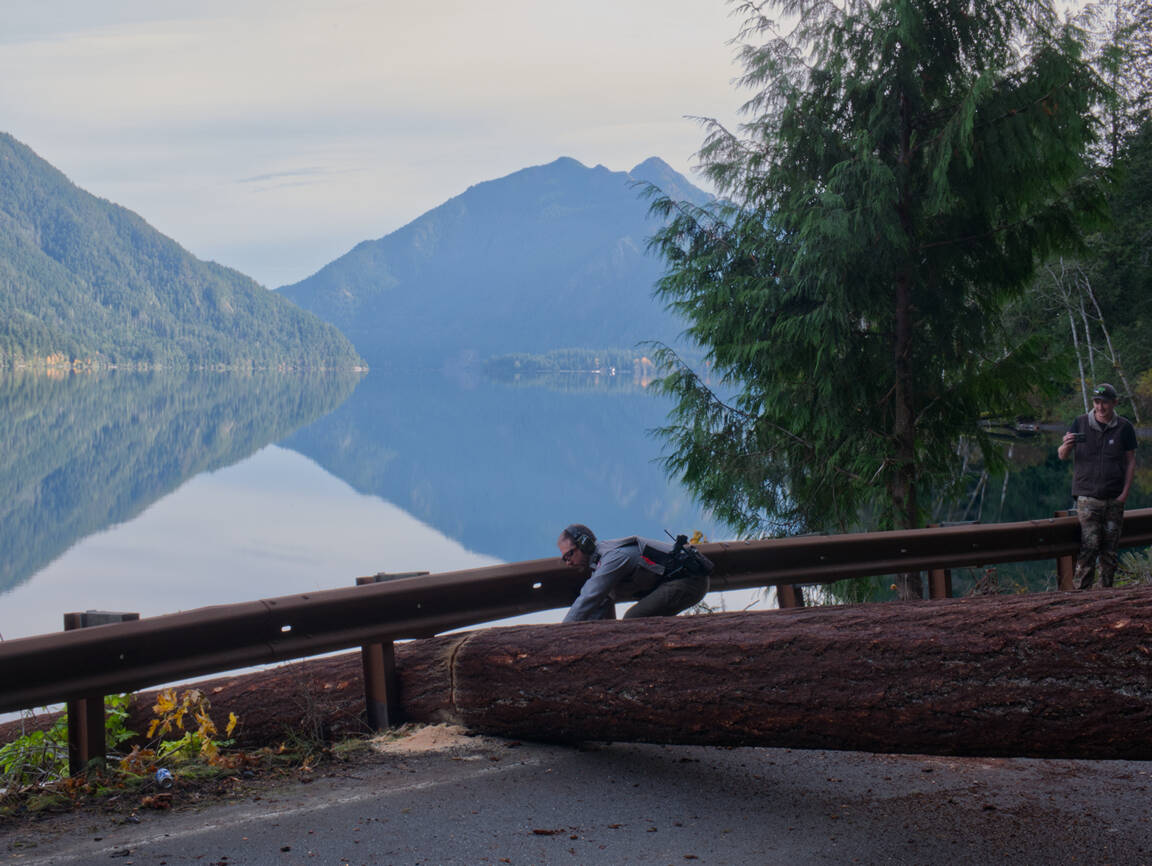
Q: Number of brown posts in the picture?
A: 5